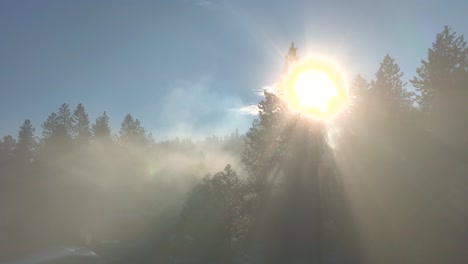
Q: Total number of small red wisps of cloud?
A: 0